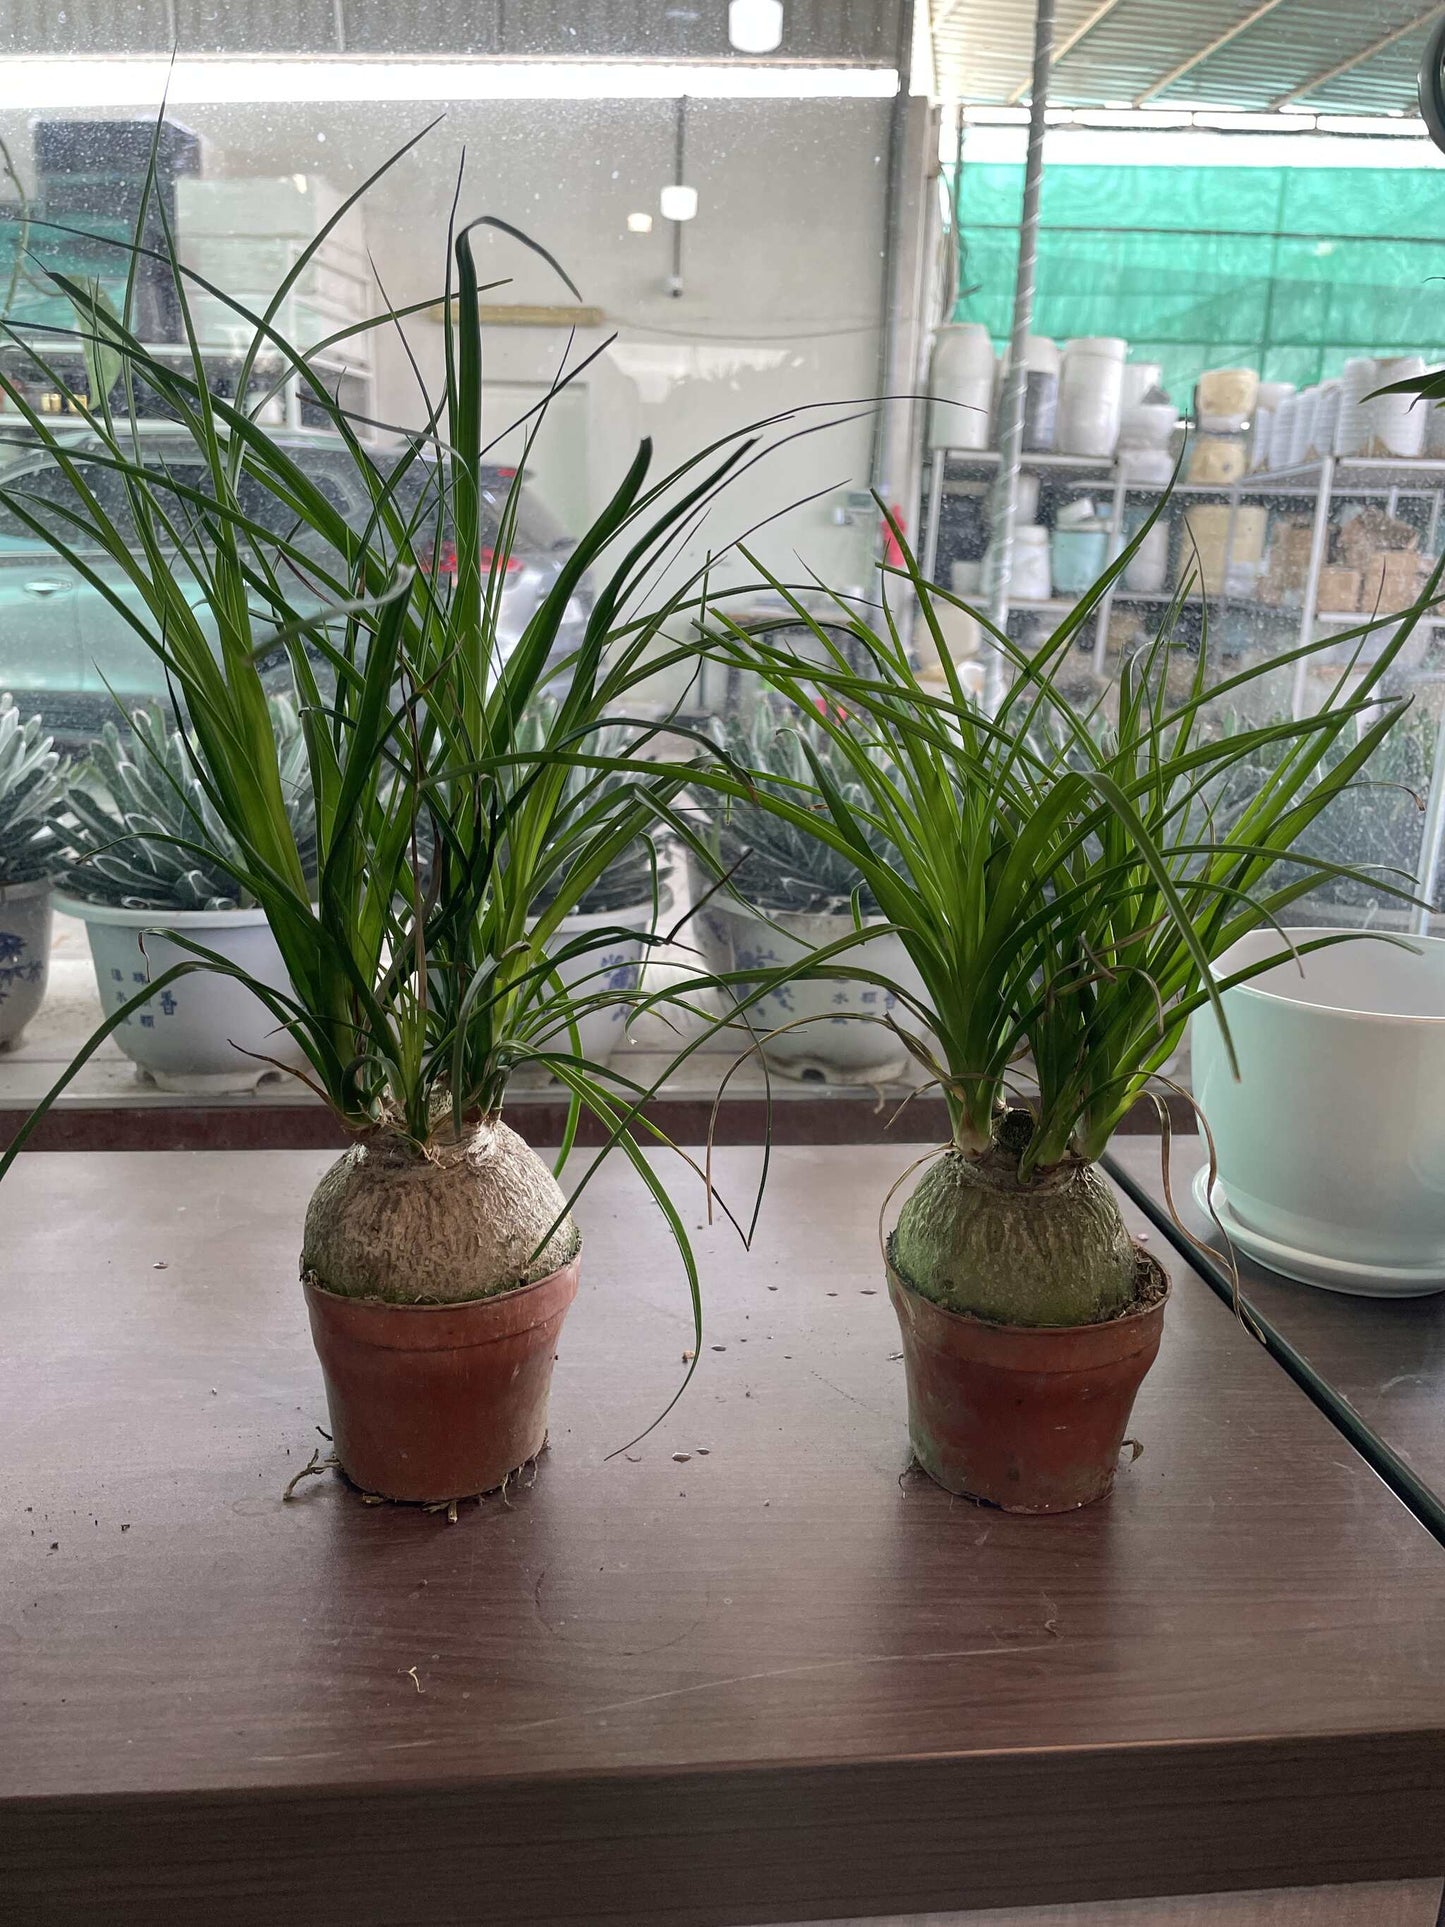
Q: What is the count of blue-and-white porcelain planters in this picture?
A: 4